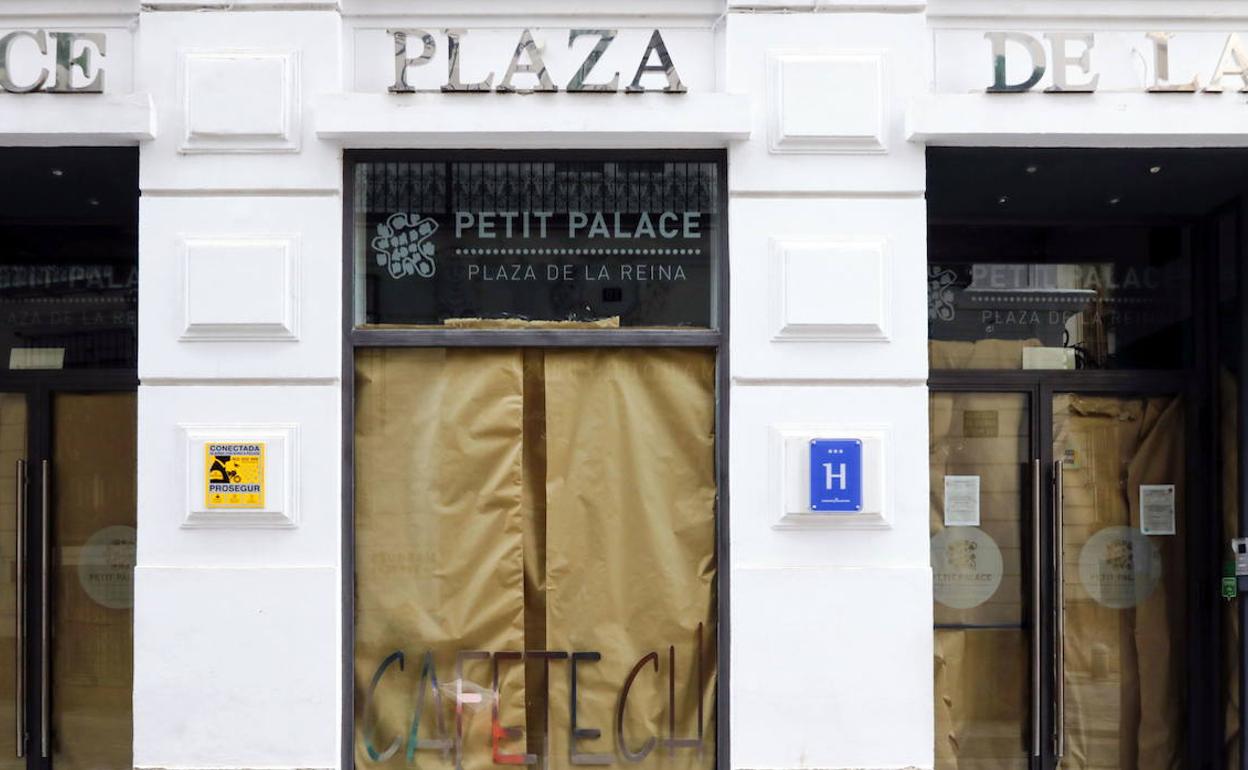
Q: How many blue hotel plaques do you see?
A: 1